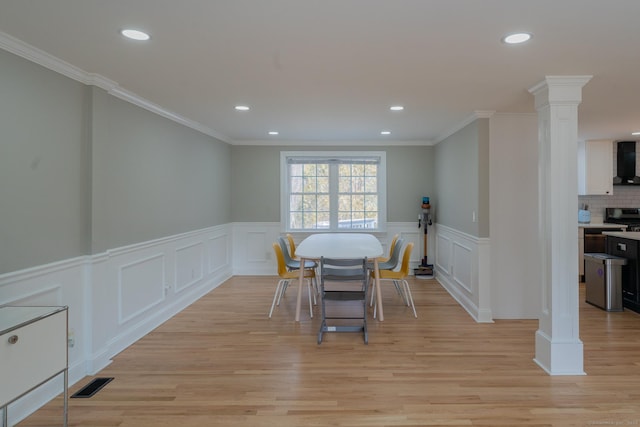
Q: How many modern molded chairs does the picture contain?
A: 6